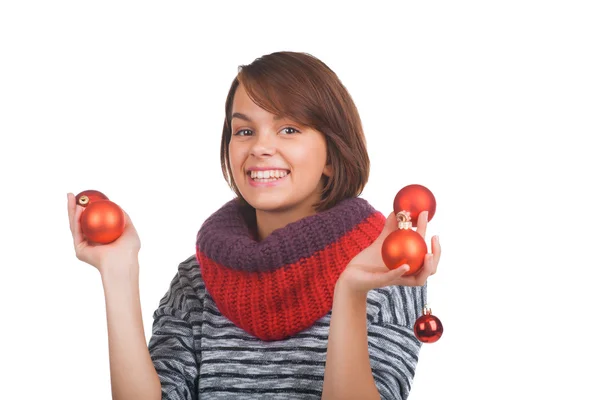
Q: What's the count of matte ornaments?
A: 4